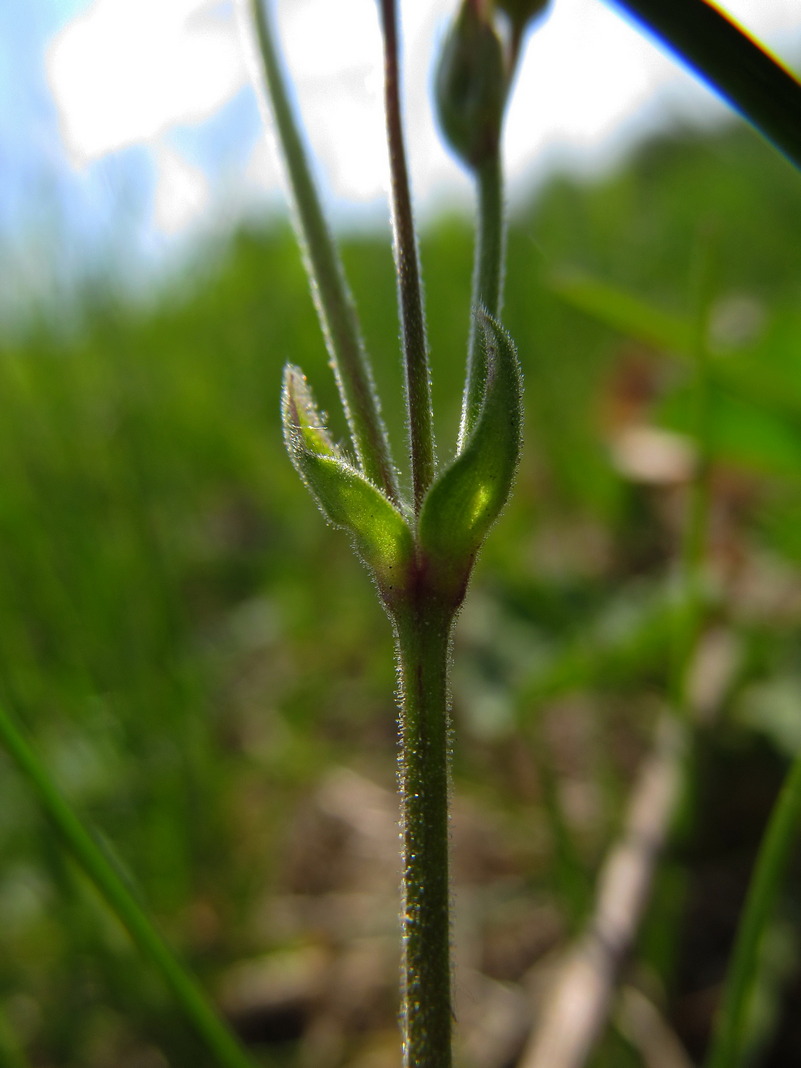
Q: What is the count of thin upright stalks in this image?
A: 3